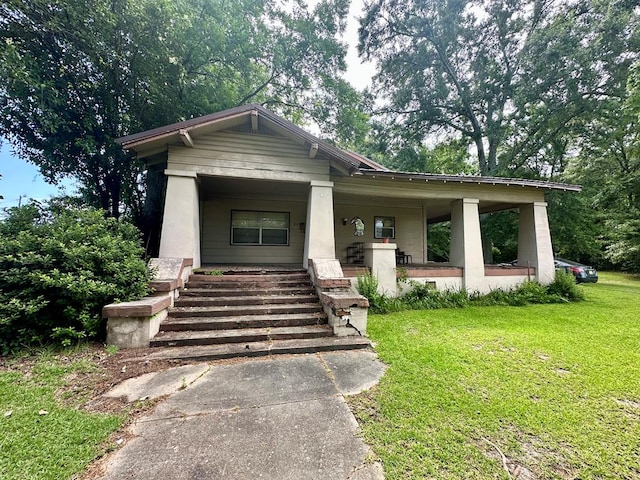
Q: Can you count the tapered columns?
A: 4